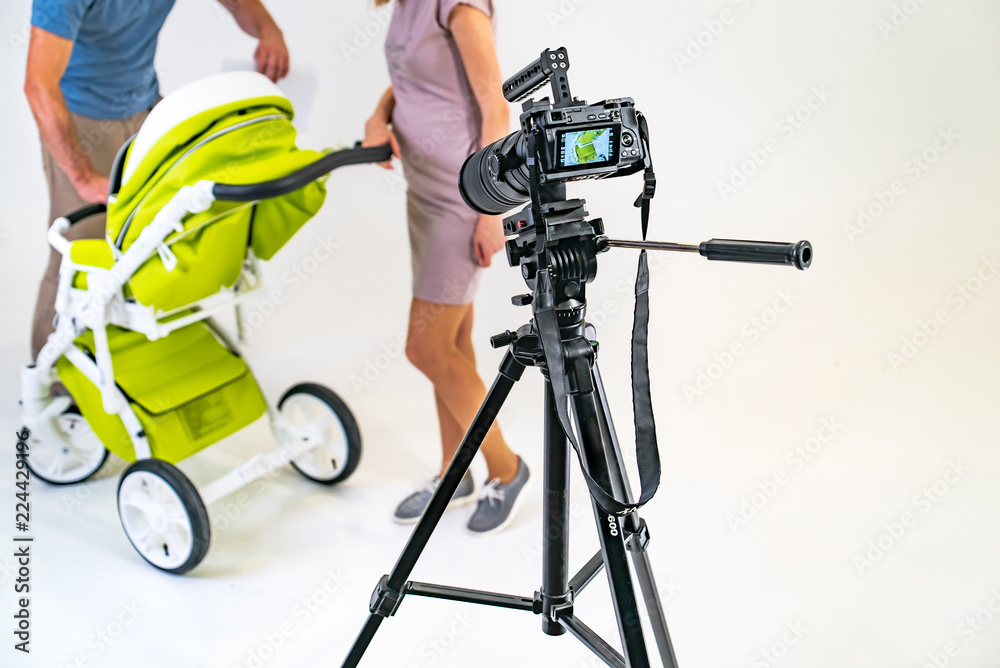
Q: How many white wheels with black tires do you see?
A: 3